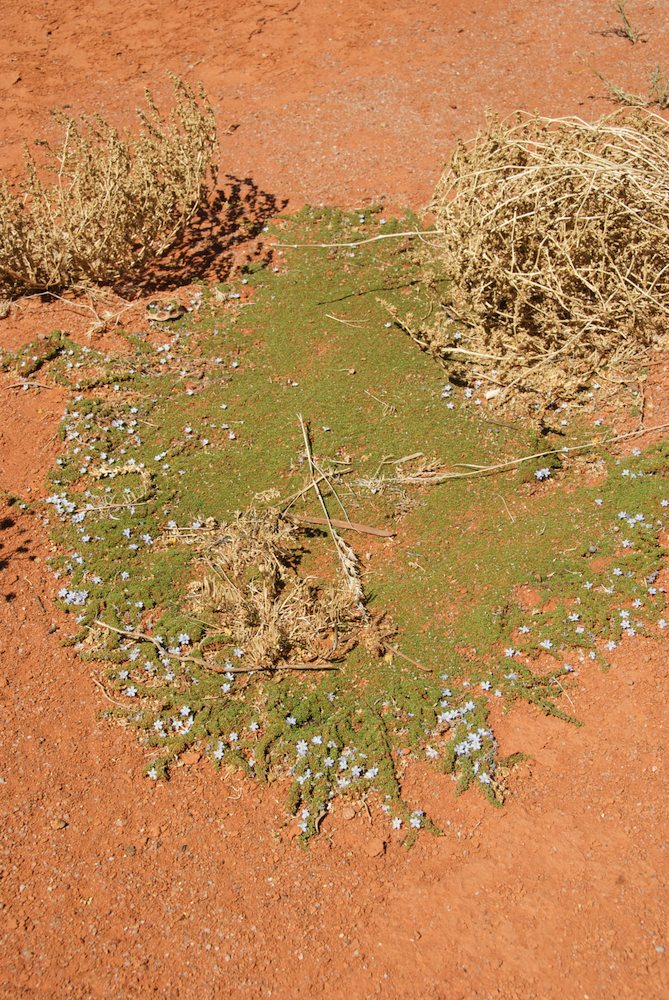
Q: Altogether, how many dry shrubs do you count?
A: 2